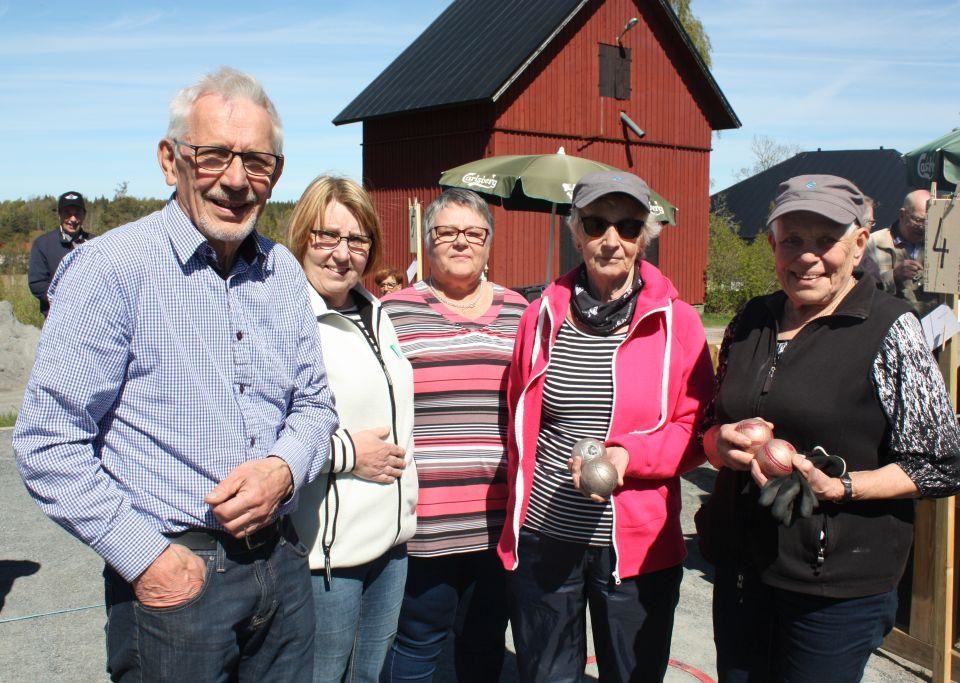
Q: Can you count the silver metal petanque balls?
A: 2